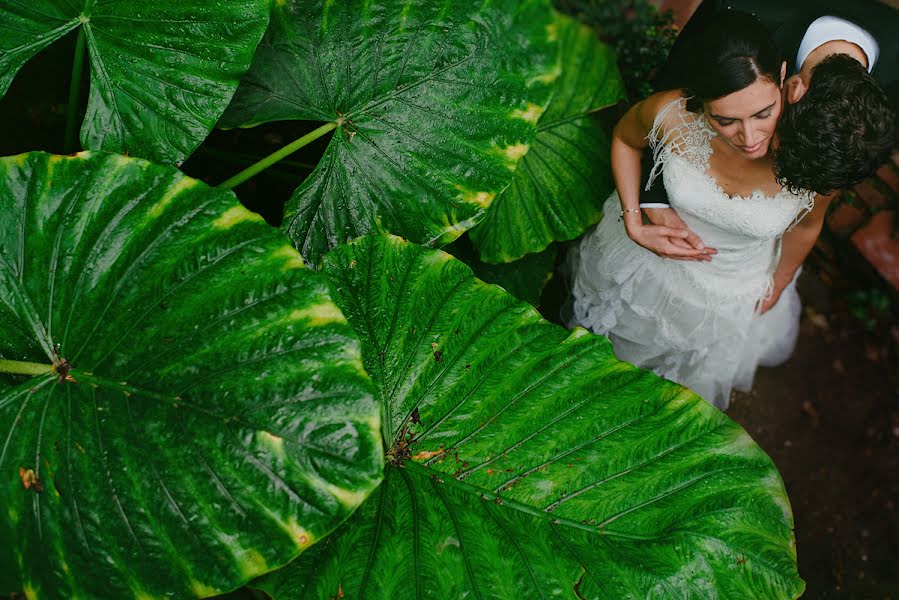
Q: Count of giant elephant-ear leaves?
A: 5